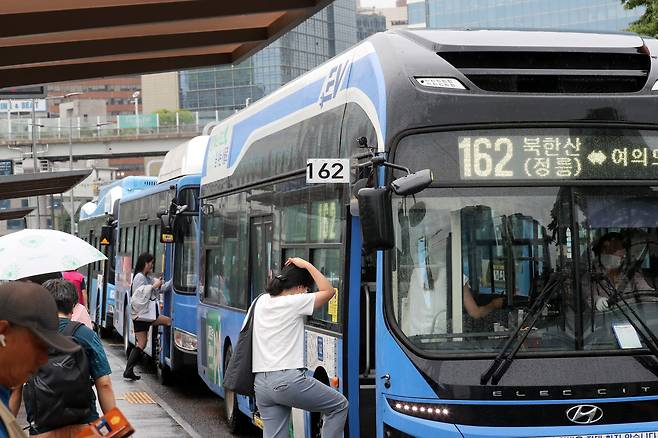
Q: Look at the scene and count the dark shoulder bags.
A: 1